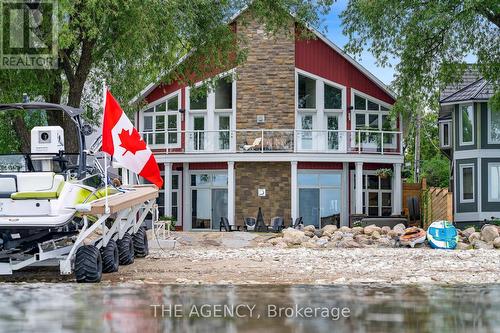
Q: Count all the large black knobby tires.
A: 4